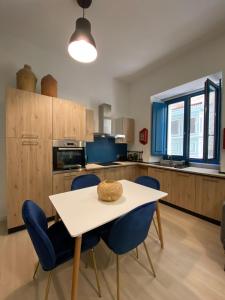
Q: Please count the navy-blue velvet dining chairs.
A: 4